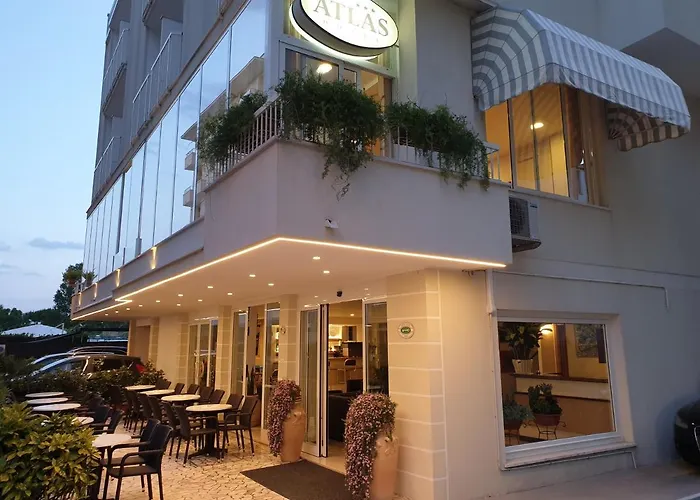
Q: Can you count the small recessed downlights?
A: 14